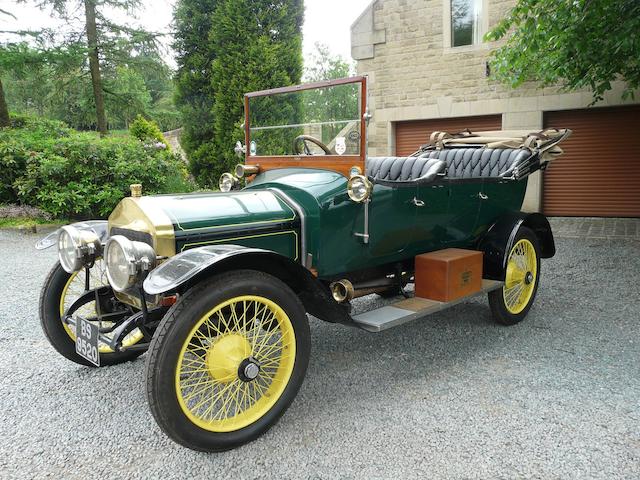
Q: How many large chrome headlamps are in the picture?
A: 2